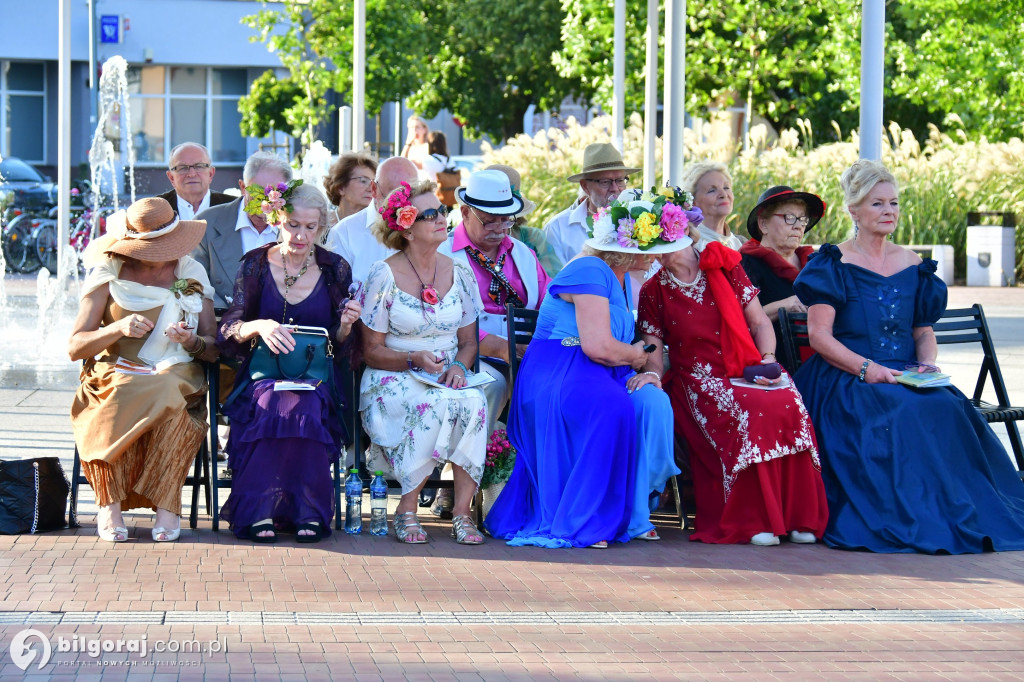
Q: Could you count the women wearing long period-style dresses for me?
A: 6